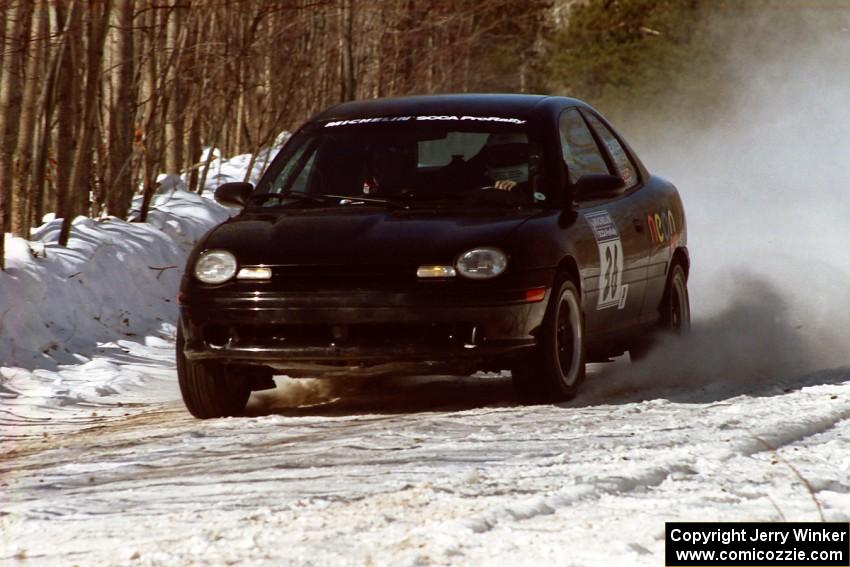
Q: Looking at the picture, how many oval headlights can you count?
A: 2